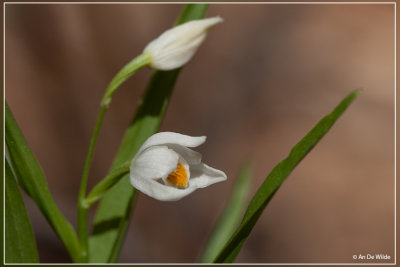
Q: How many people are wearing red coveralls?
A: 0